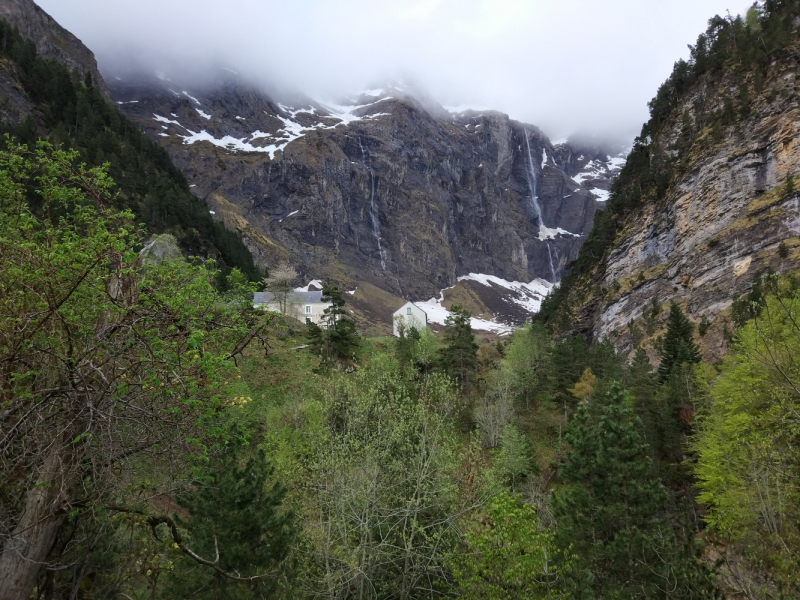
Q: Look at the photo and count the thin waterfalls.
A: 2